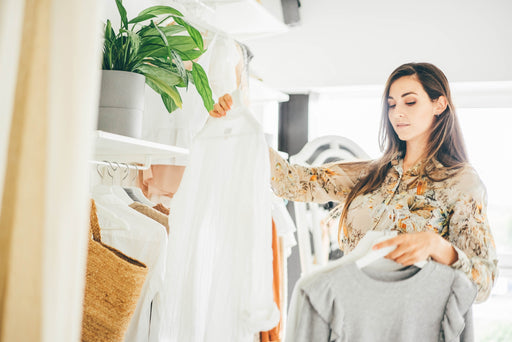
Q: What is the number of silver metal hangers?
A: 4